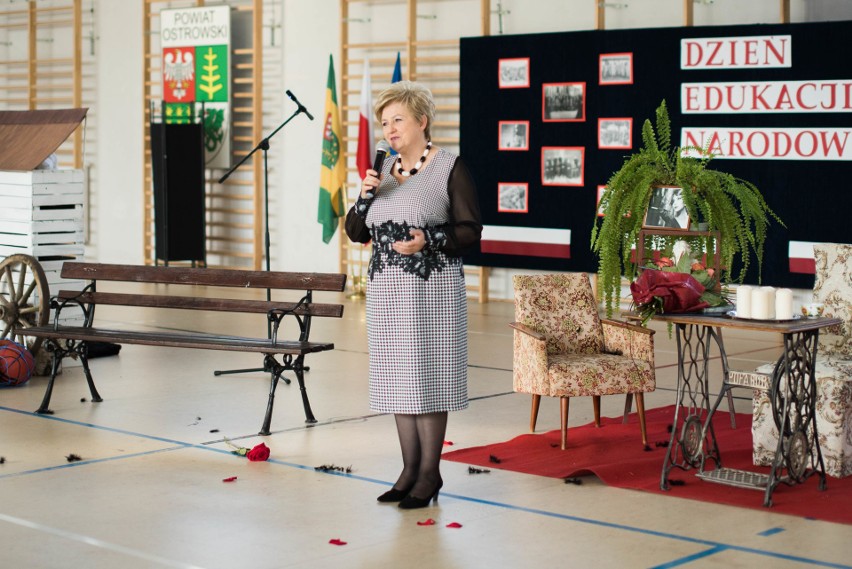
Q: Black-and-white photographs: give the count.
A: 9